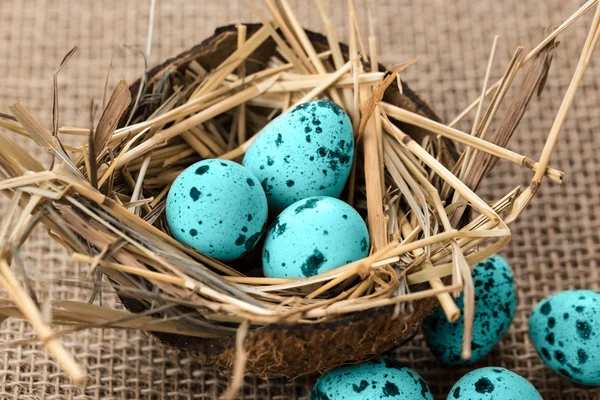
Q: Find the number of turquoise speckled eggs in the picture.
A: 7